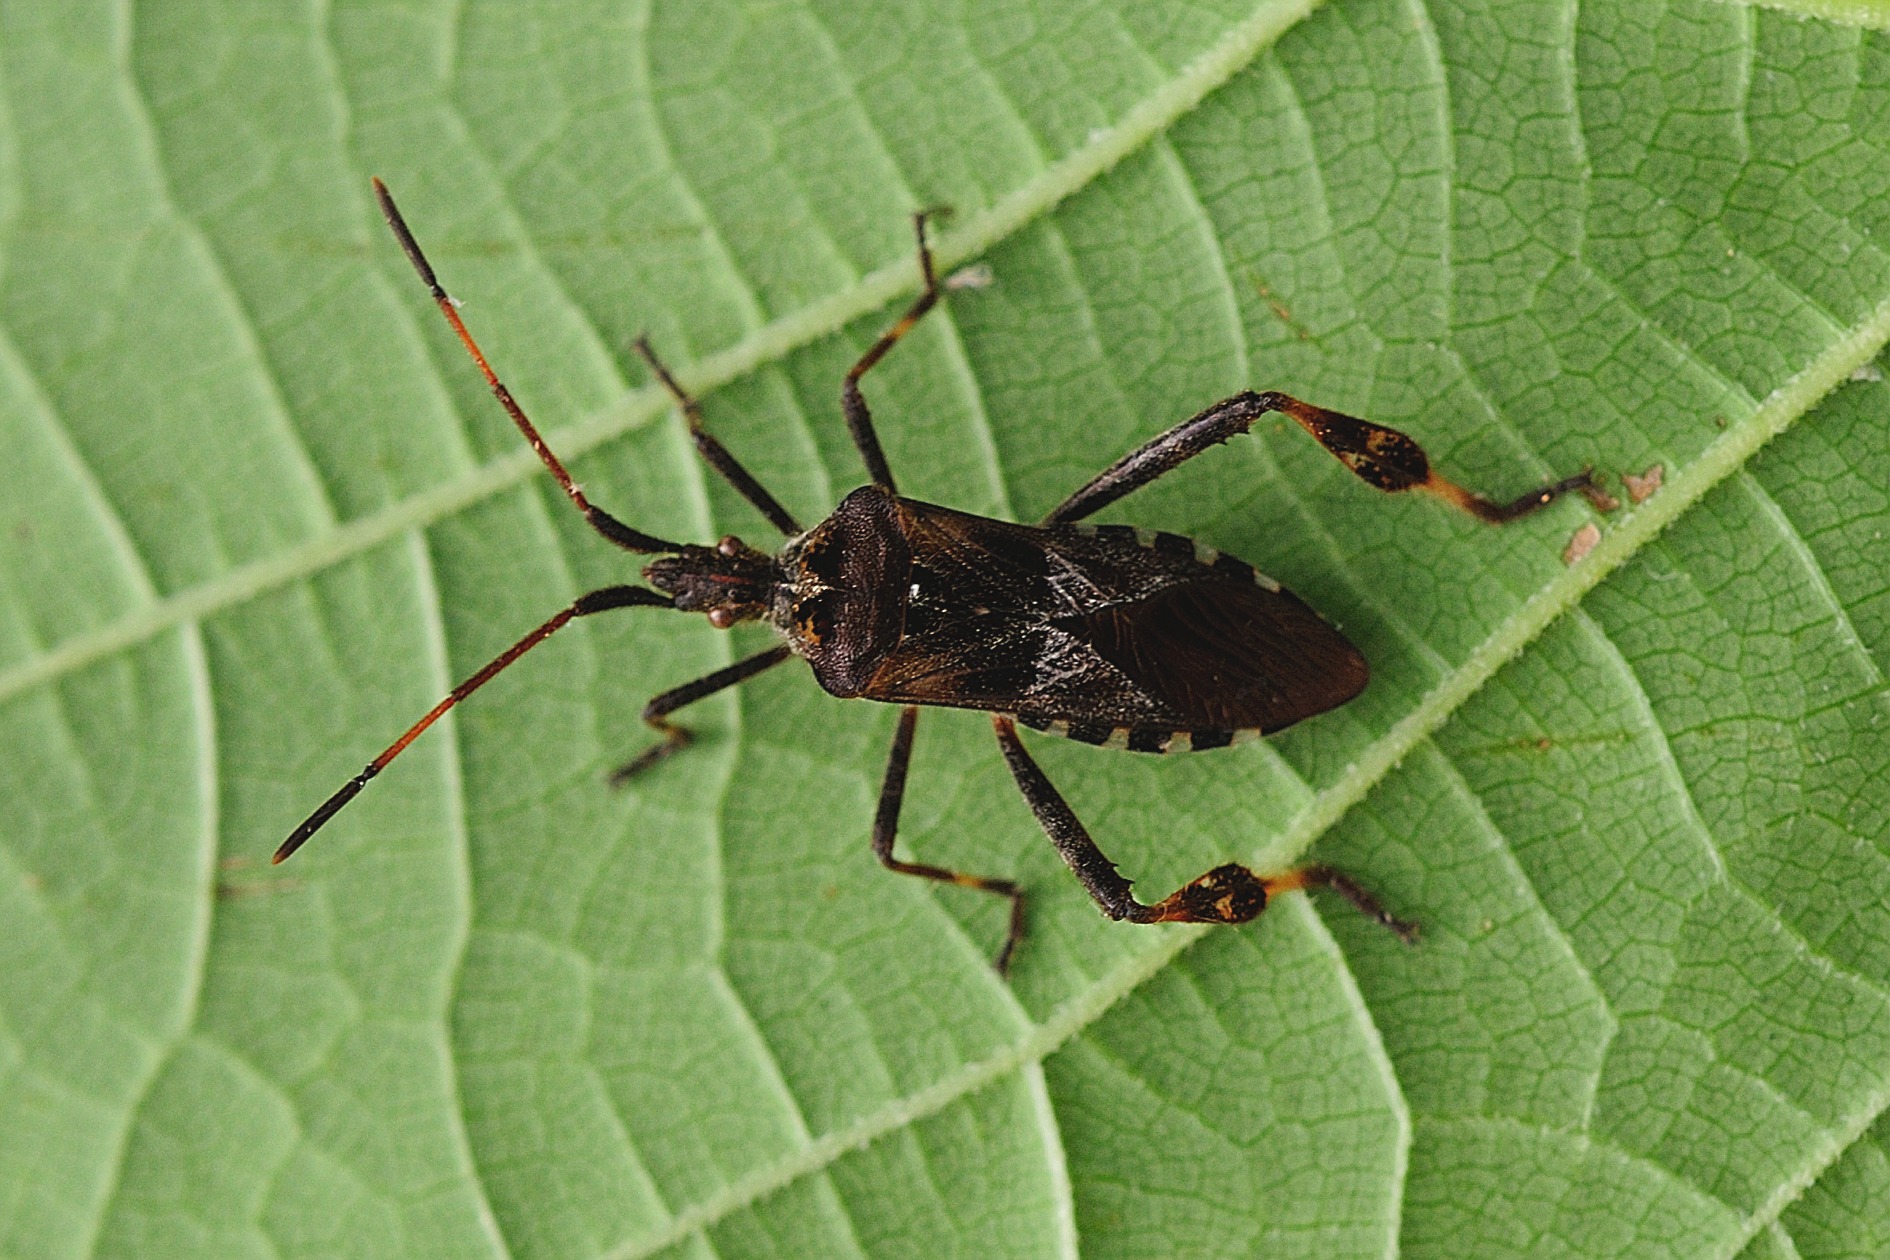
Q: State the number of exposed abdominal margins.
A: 2